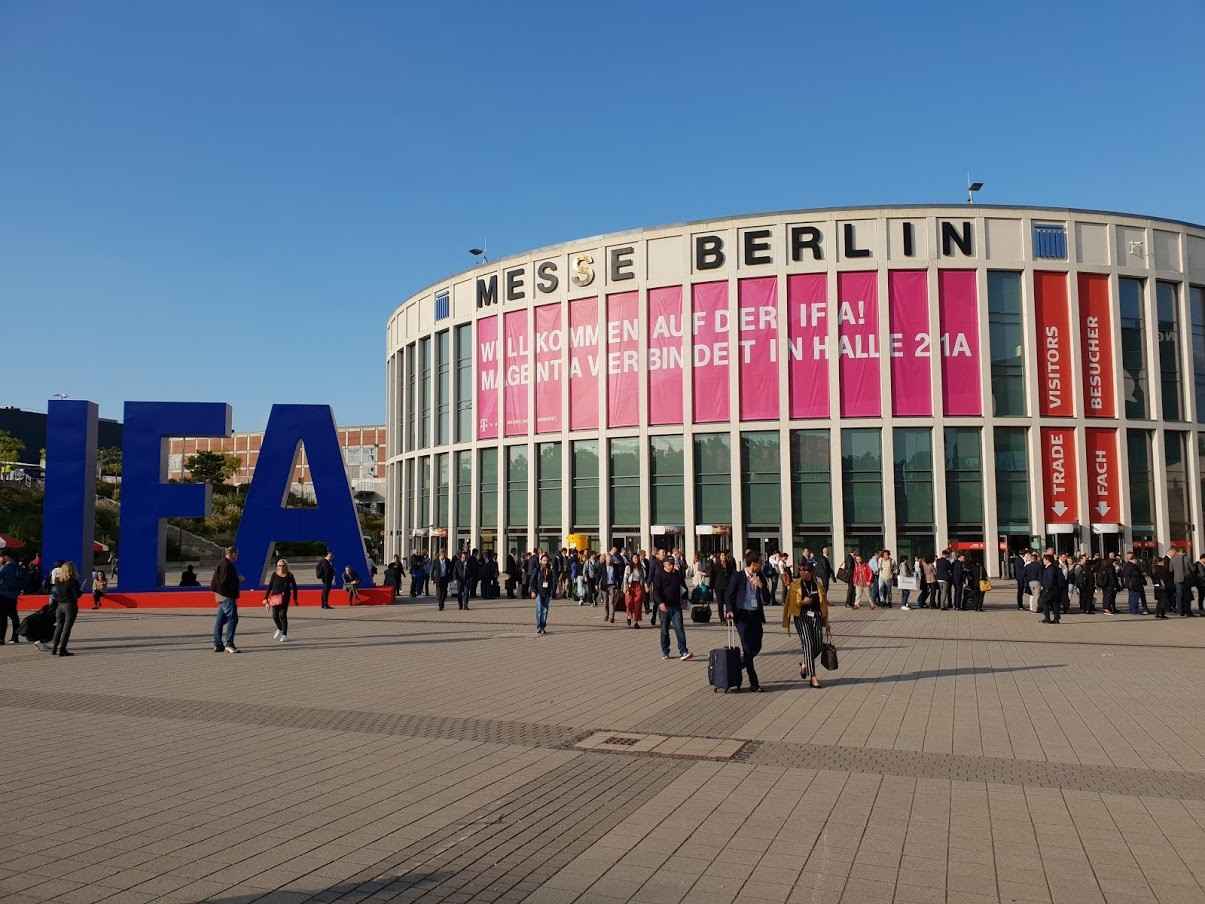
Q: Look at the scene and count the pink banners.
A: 12